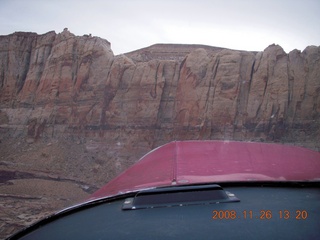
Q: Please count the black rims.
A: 1